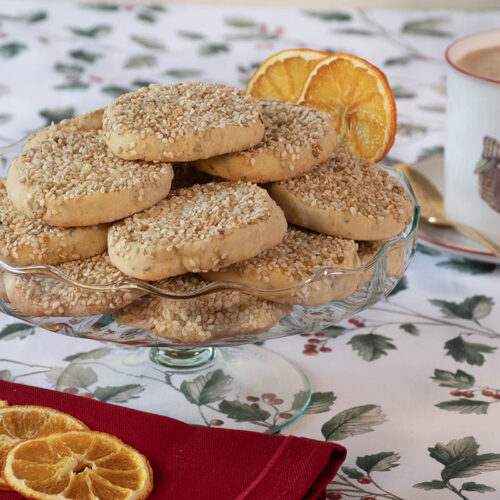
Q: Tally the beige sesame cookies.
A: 11